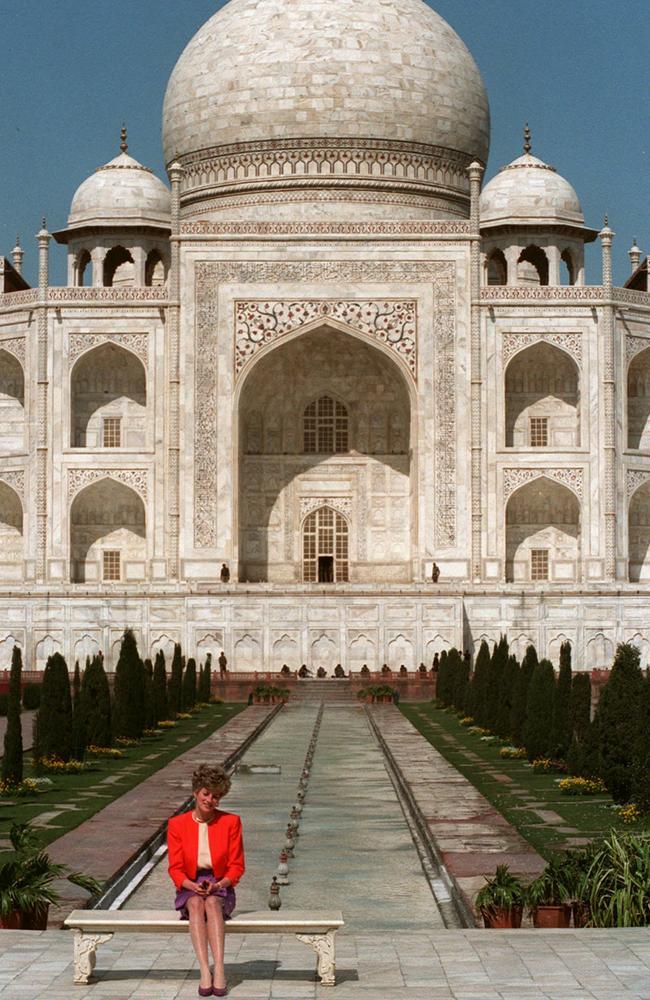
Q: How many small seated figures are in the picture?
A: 8